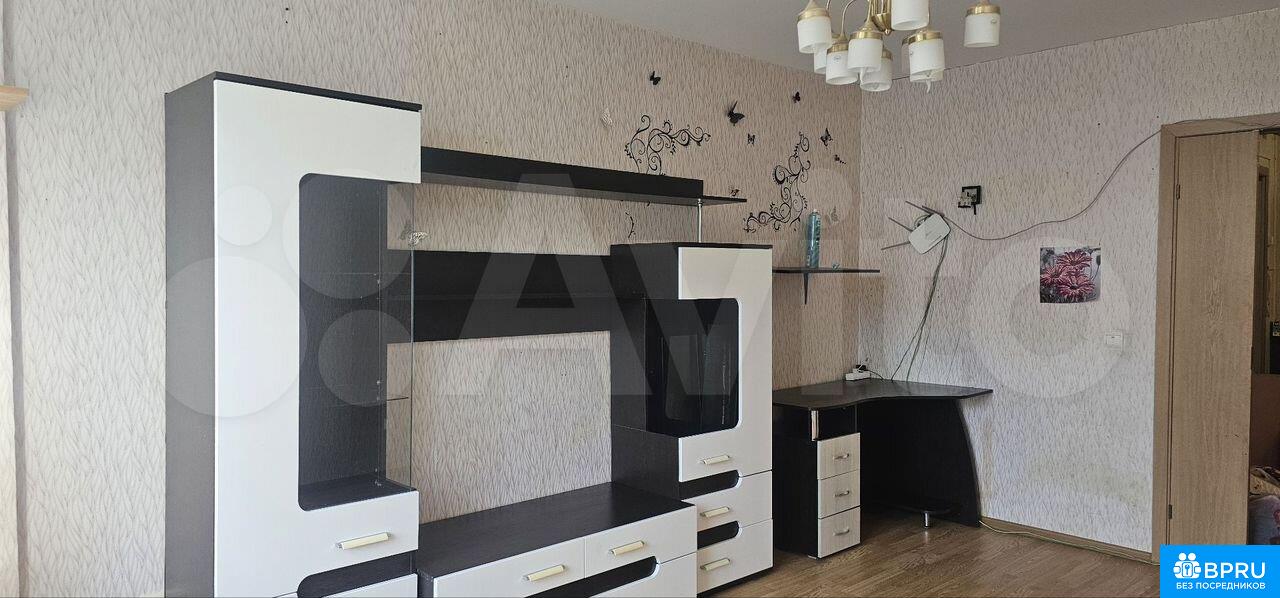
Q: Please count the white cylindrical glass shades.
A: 9